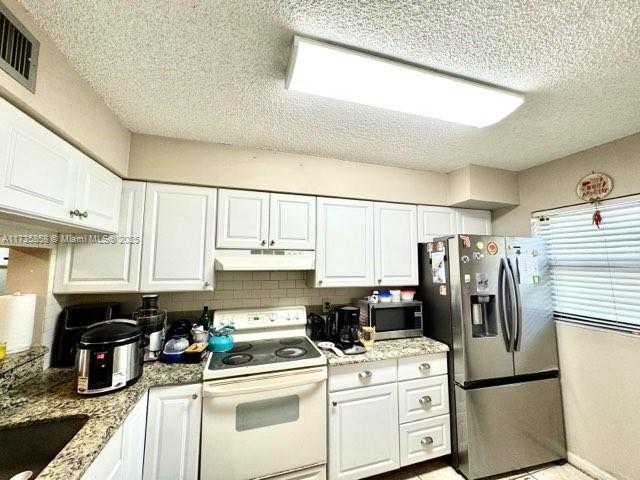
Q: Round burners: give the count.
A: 4